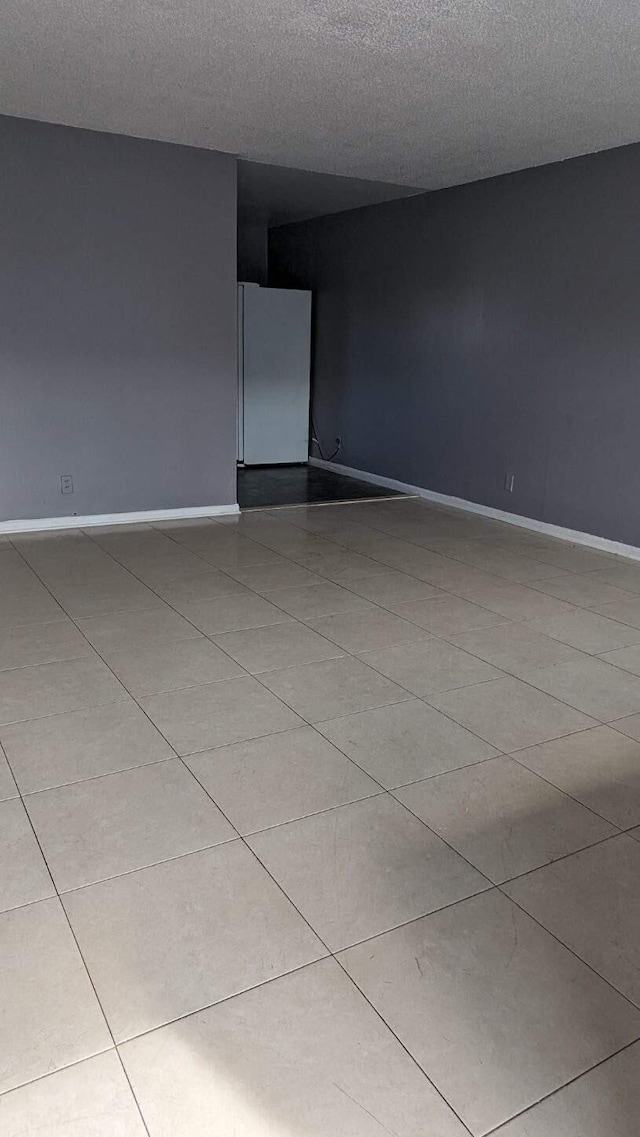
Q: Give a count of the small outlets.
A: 3